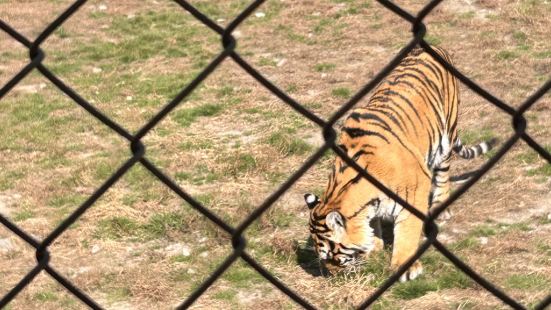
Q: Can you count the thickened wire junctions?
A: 9